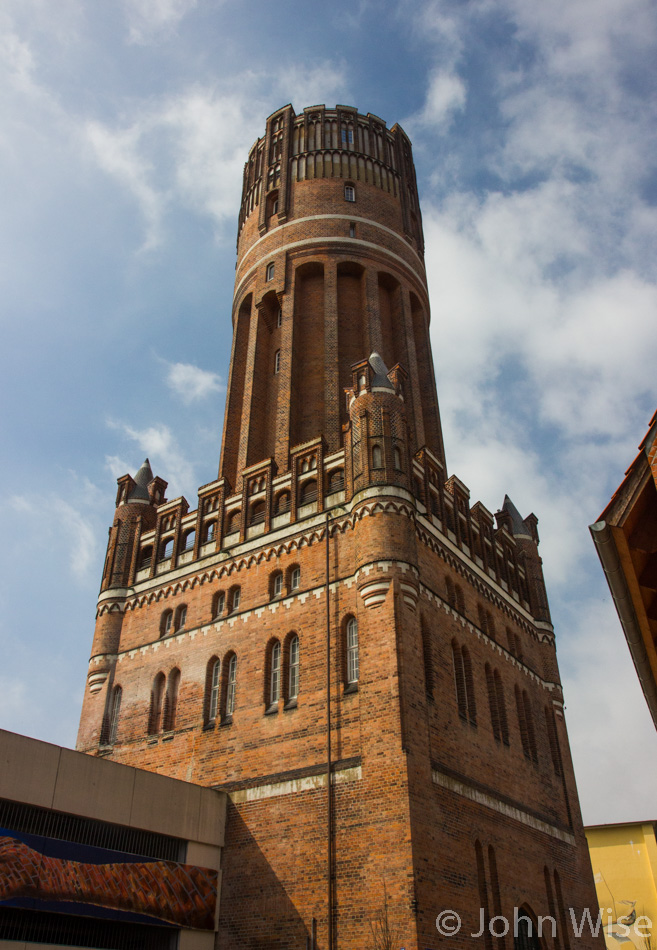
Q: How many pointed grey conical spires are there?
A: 3